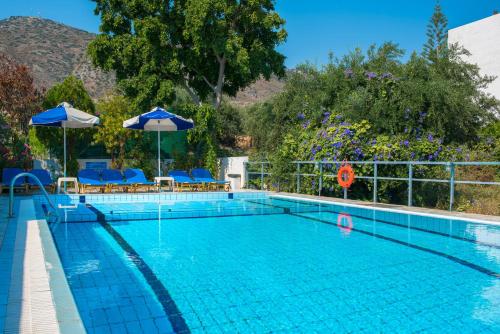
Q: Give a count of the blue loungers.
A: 7